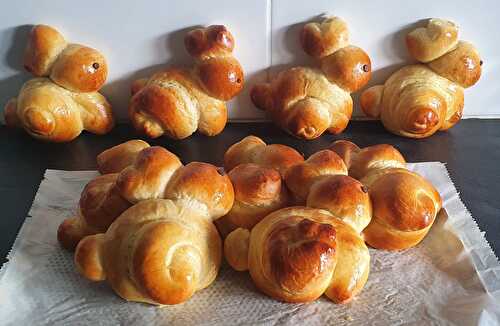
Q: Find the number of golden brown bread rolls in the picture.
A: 9